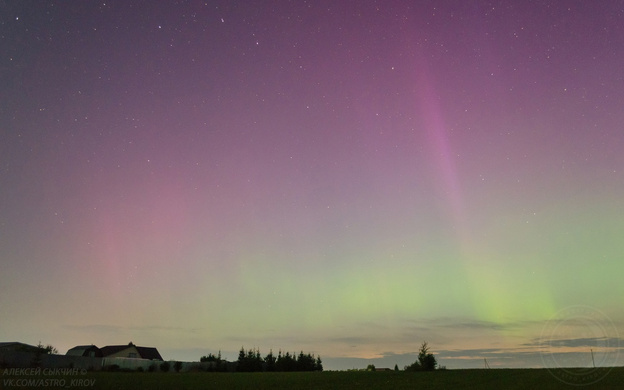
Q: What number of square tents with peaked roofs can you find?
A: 0